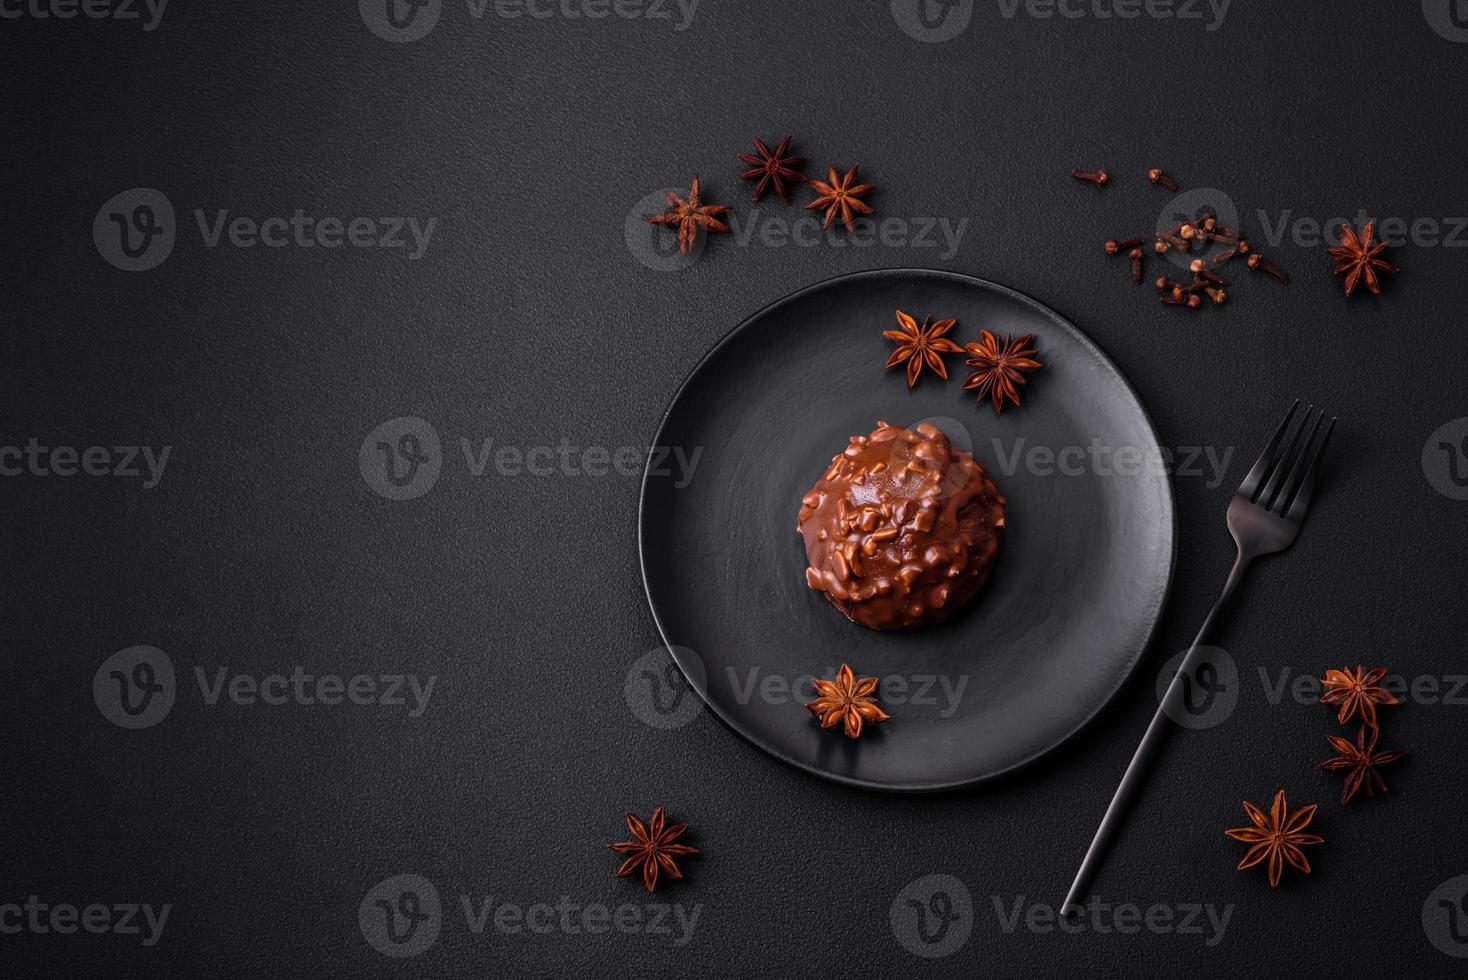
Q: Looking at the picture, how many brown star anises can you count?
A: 11